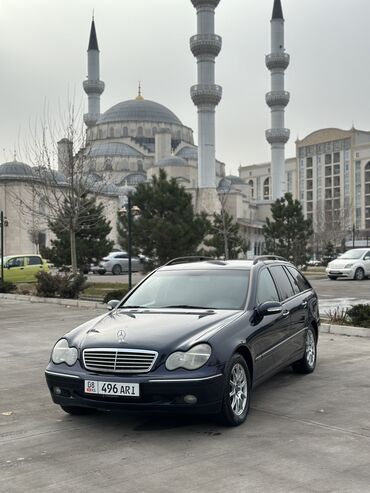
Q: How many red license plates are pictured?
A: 0